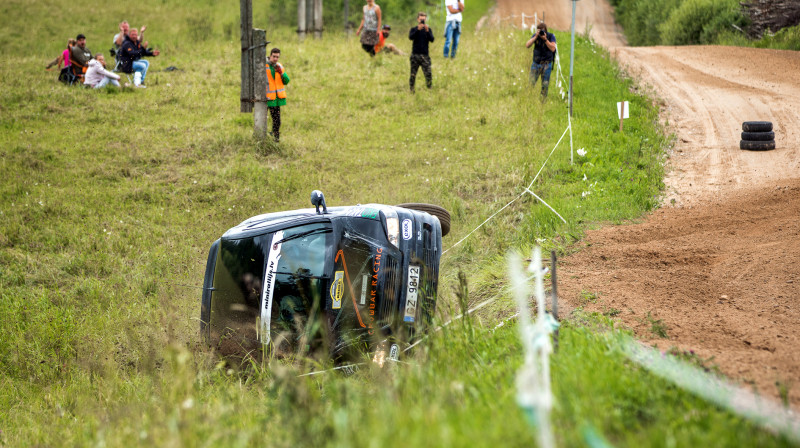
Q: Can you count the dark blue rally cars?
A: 1